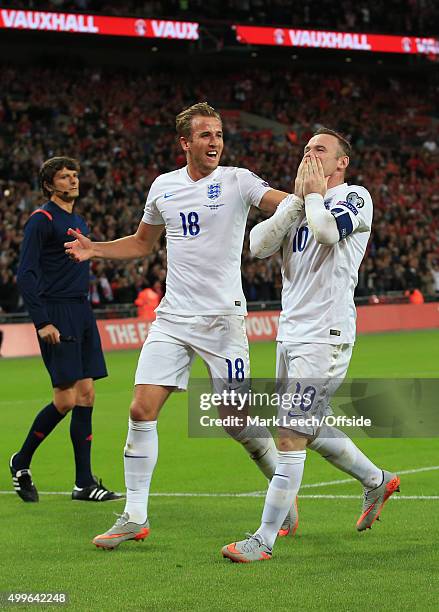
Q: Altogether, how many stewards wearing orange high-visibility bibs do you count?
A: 2